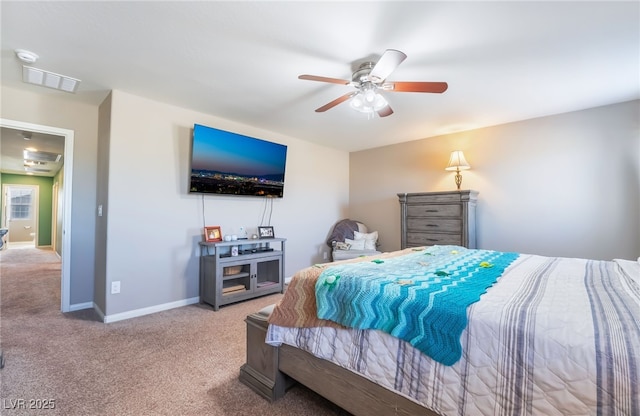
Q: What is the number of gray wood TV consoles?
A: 1